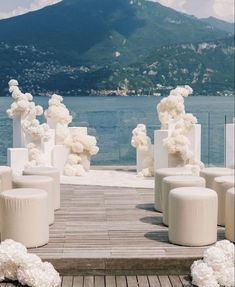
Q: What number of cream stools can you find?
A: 10